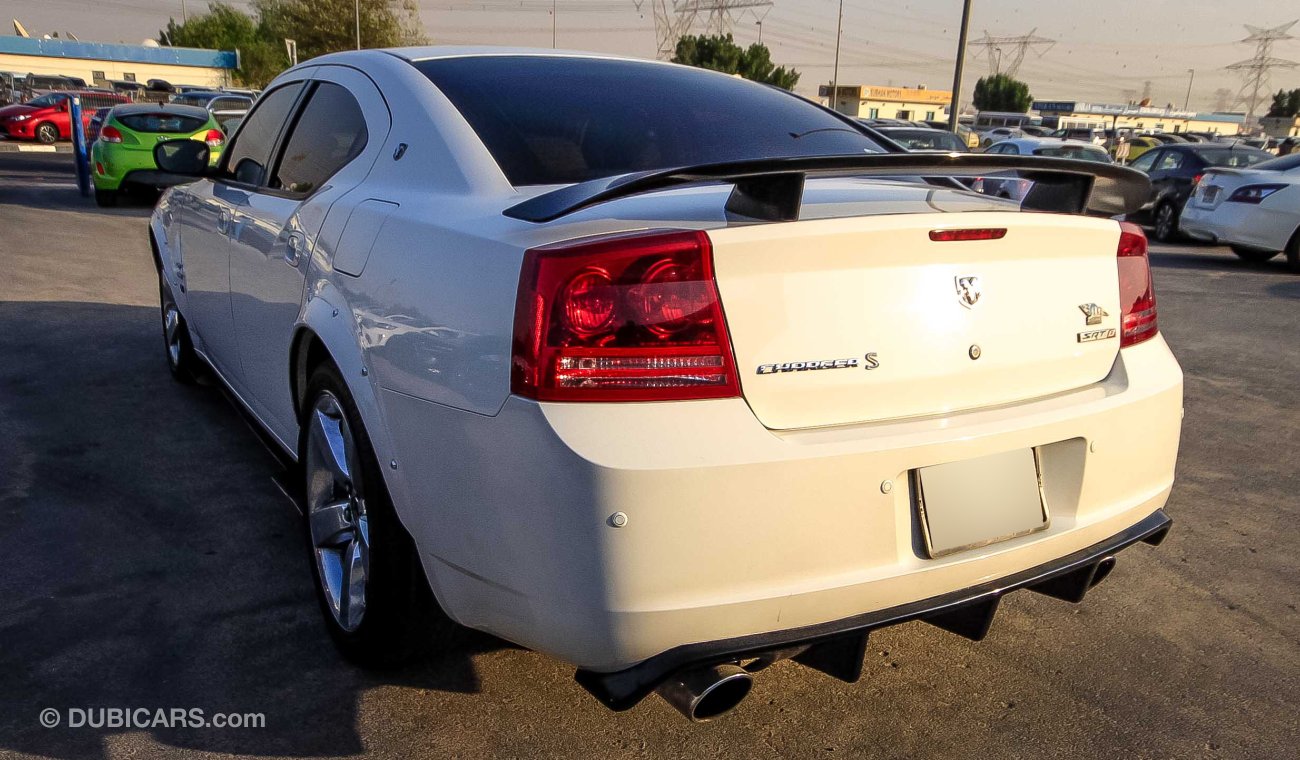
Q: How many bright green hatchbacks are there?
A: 1